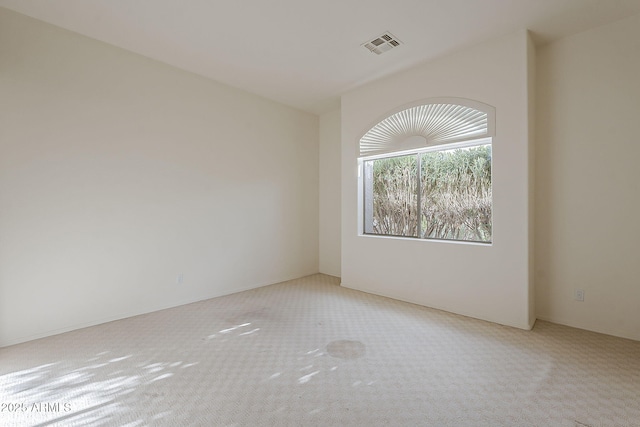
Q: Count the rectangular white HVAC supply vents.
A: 1